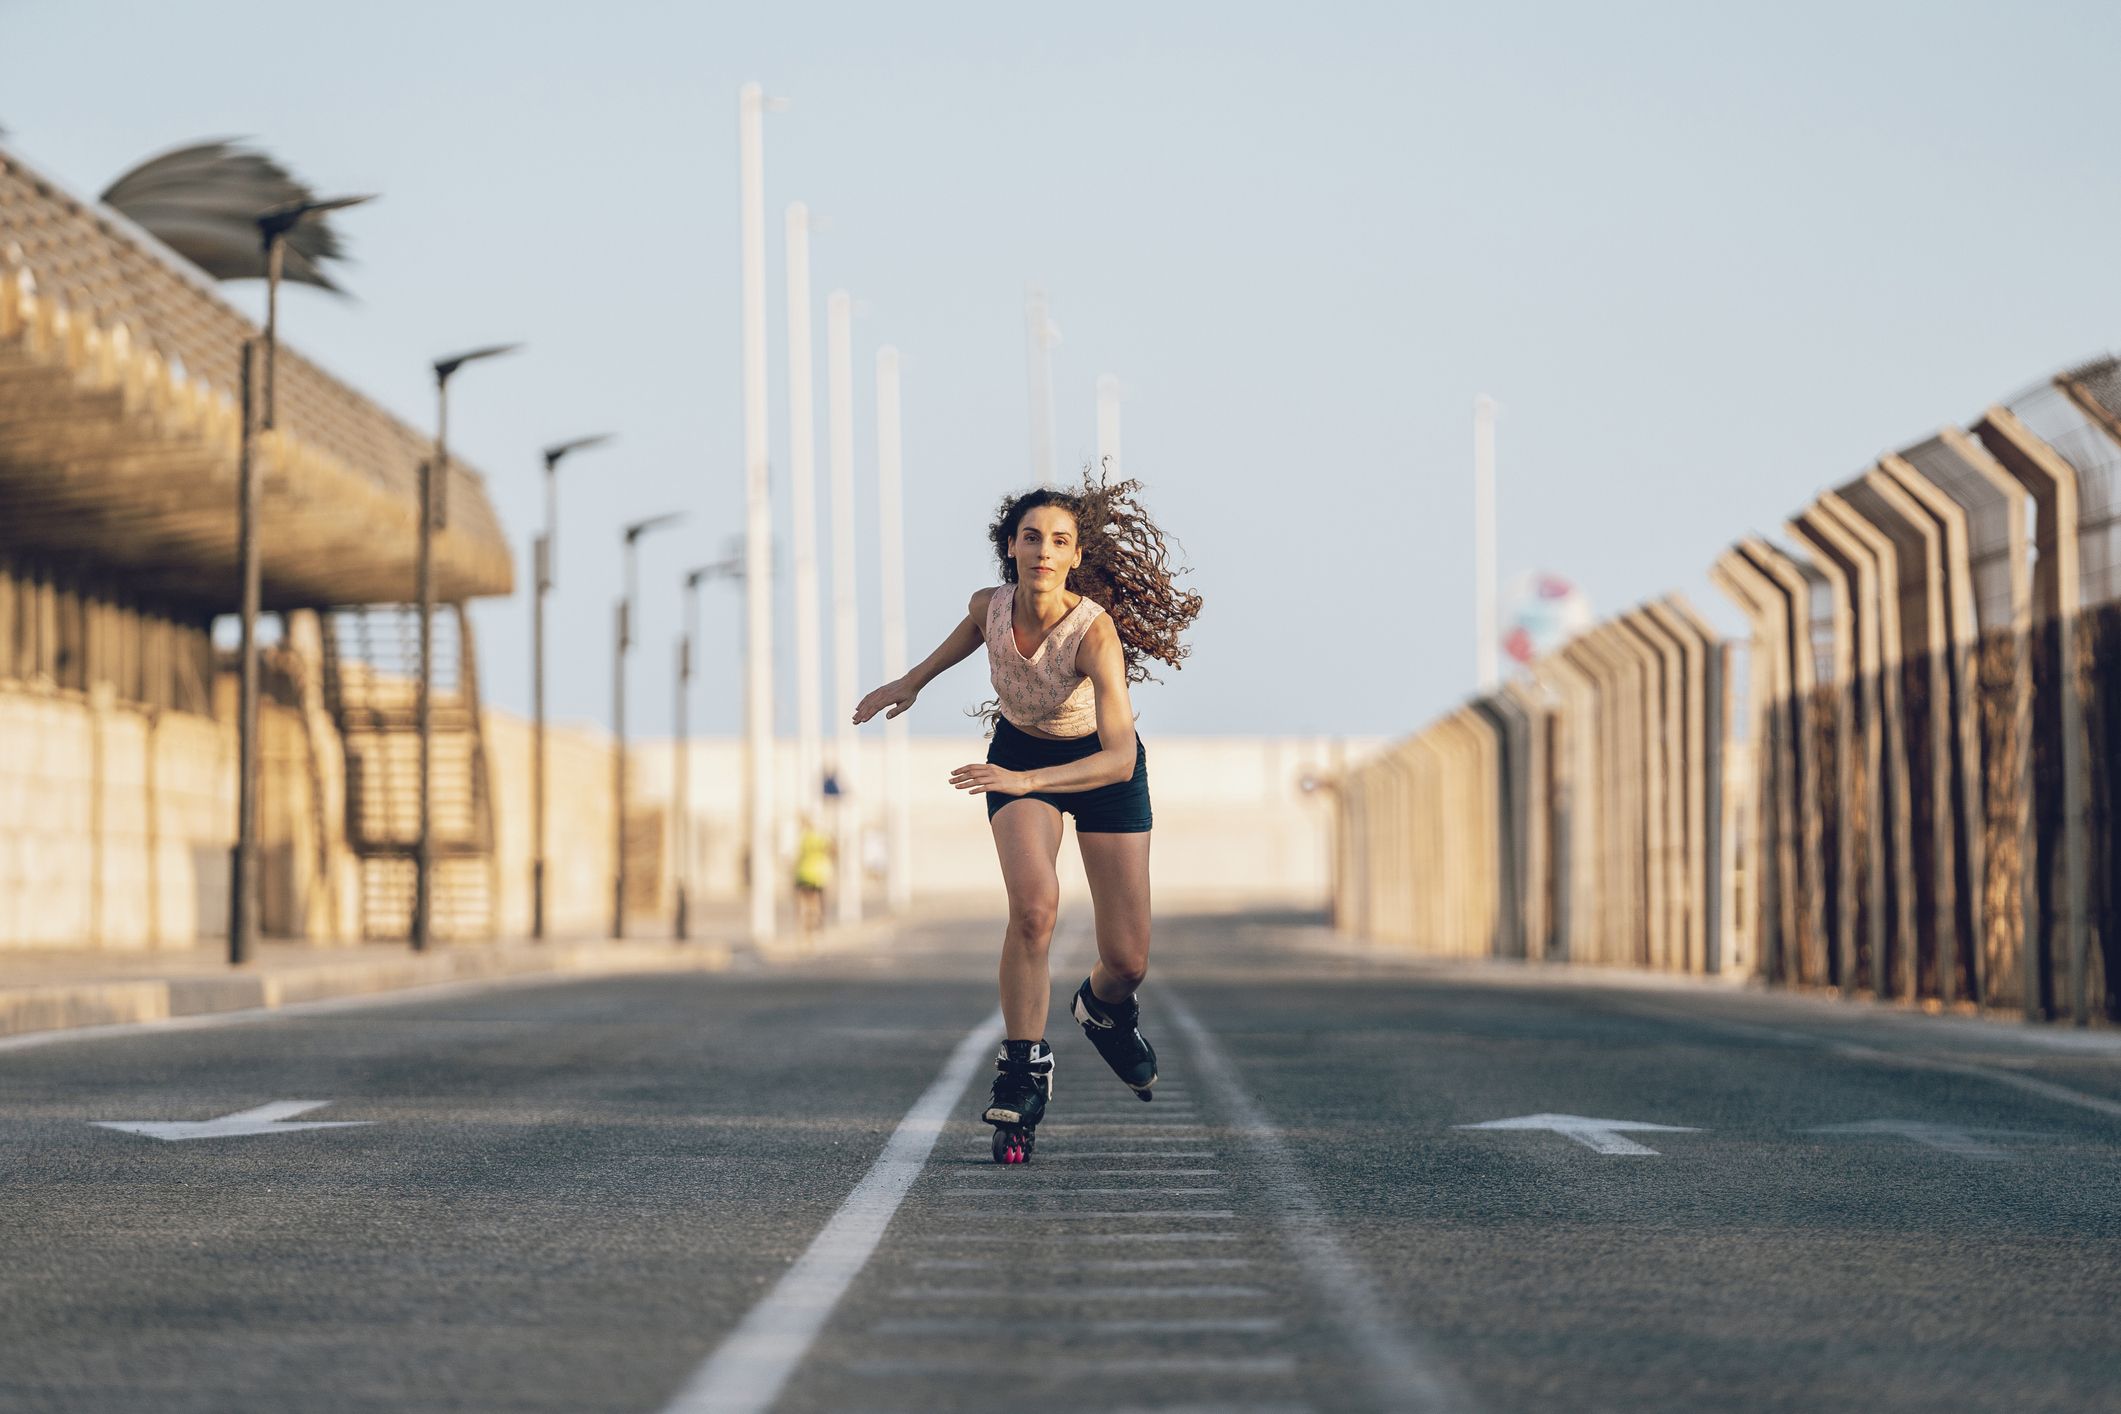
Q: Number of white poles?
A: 7